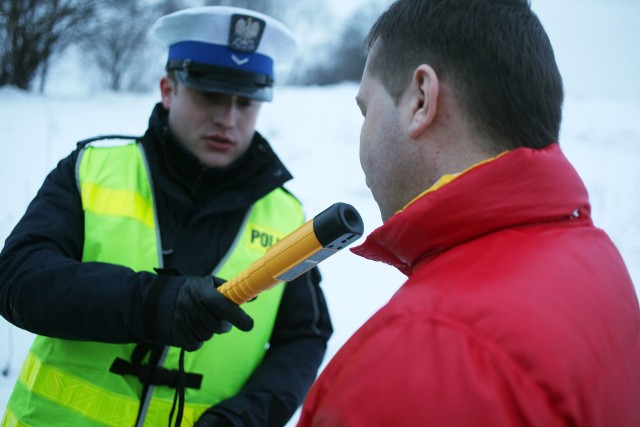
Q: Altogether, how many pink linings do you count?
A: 0